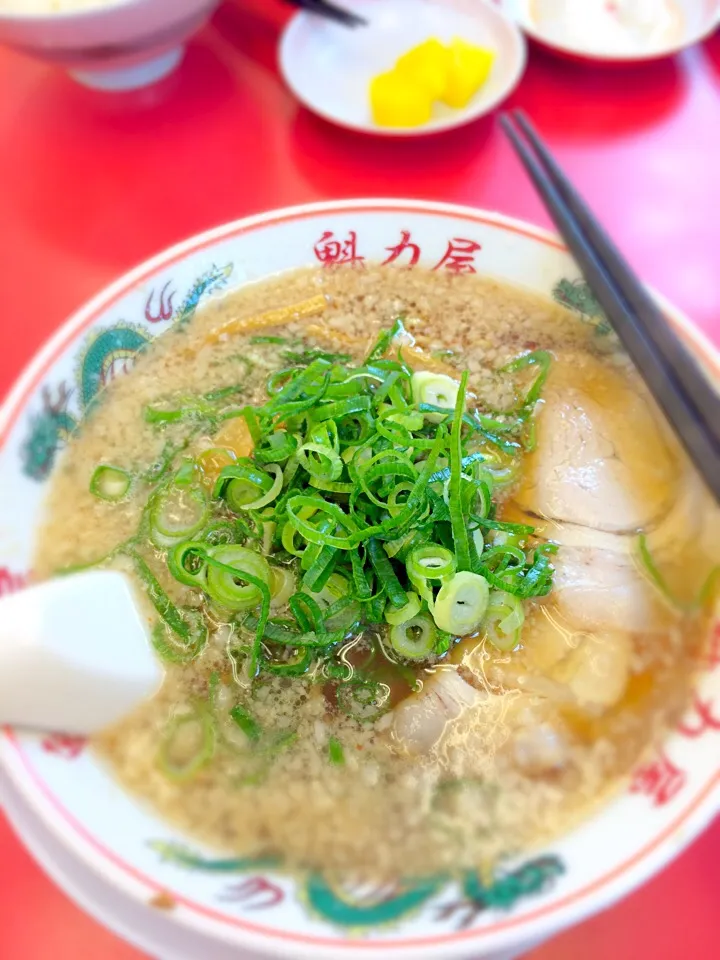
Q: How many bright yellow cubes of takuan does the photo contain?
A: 3